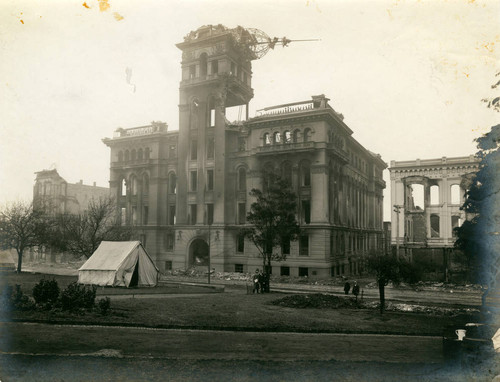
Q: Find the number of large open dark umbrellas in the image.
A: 0